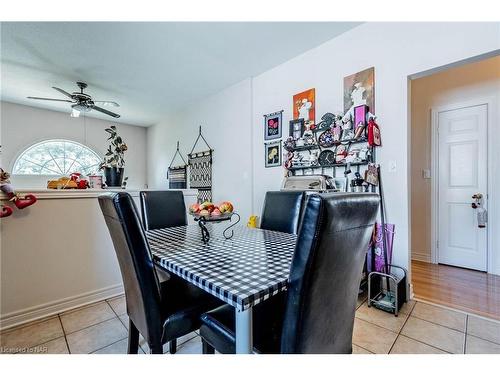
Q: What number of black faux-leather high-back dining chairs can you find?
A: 4